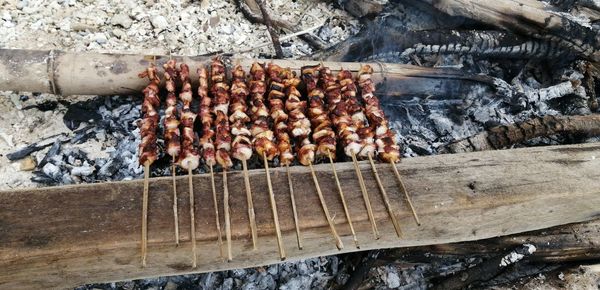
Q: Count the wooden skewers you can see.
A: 13